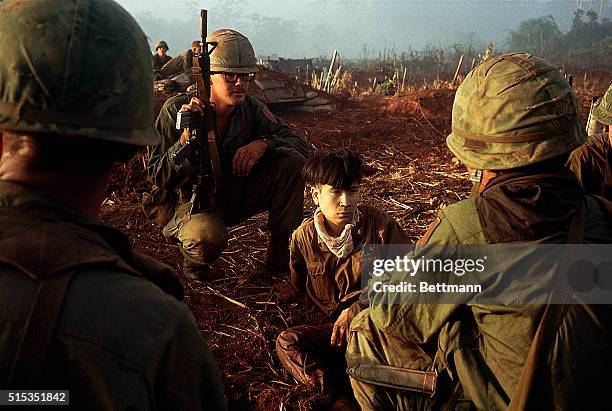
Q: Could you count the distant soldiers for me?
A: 2